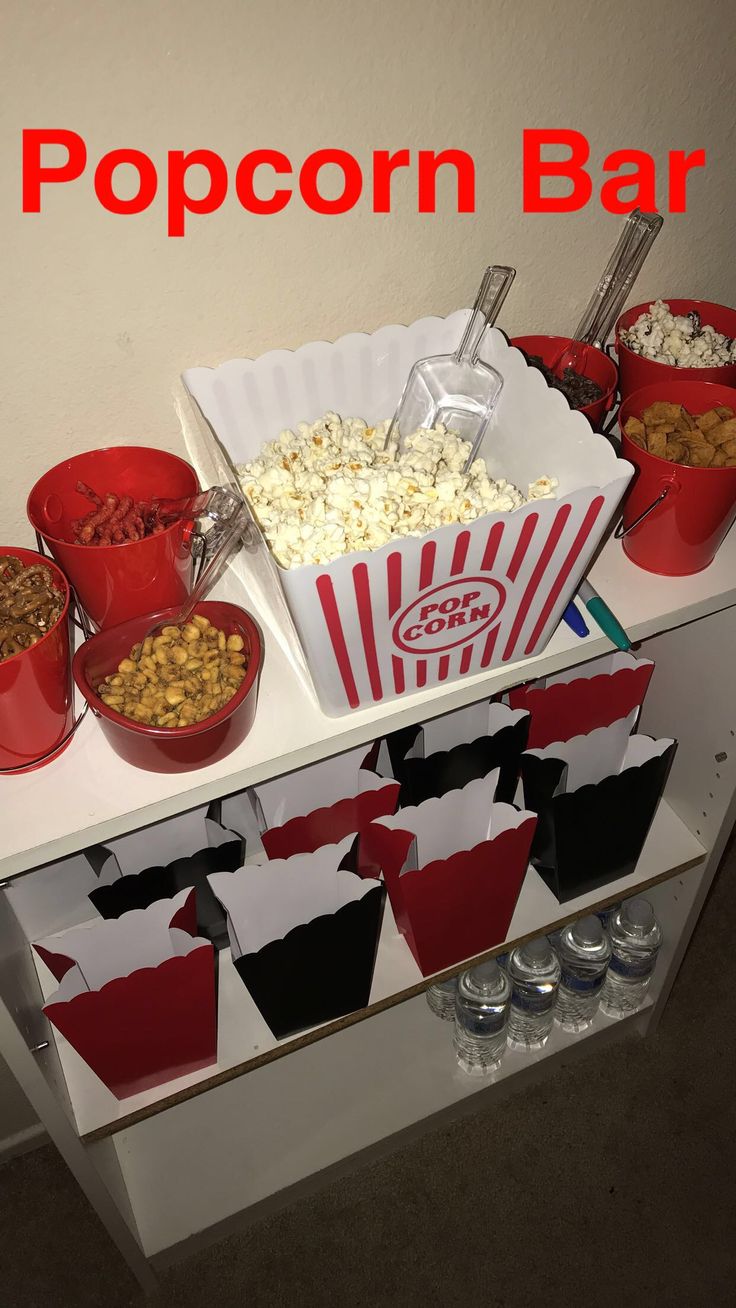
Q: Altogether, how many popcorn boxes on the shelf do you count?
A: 8